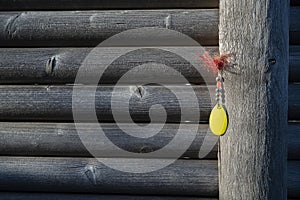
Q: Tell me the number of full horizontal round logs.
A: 5